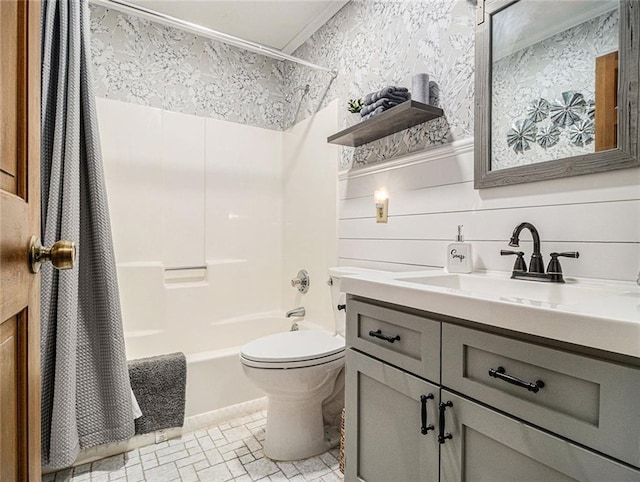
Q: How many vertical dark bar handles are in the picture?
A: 2